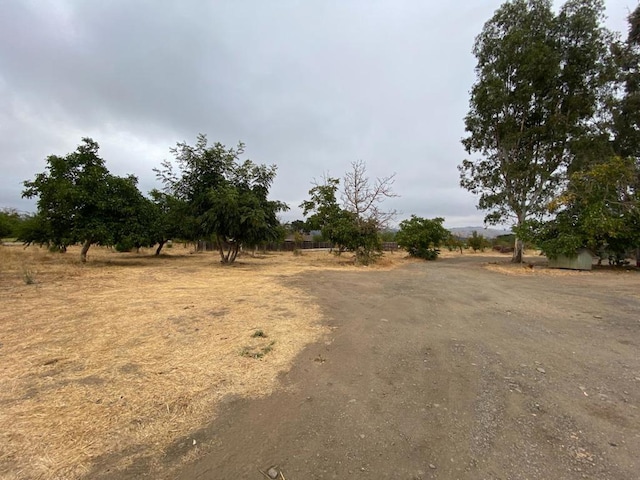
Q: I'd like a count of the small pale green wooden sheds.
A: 1